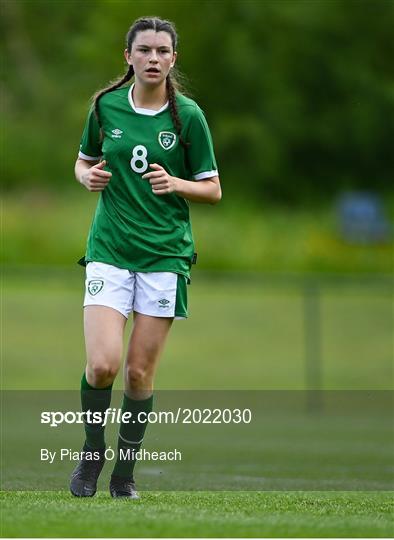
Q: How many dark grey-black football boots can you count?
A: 2